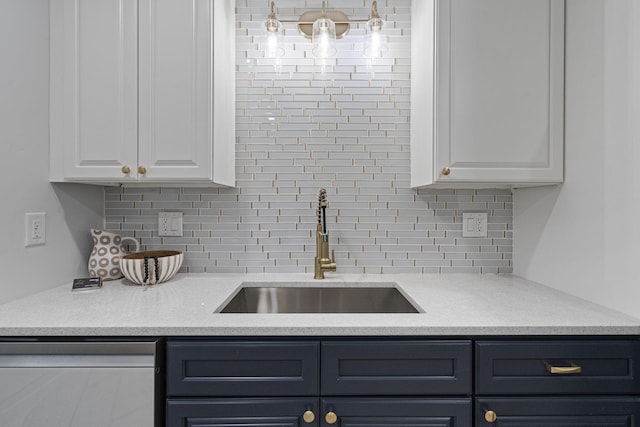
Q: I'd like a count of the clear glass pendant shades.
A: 3